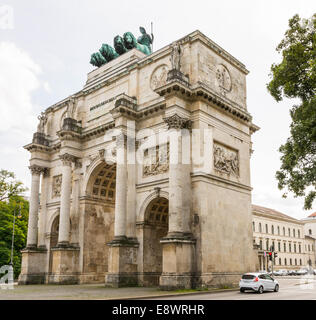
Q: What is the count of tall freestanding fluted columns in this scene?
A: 4